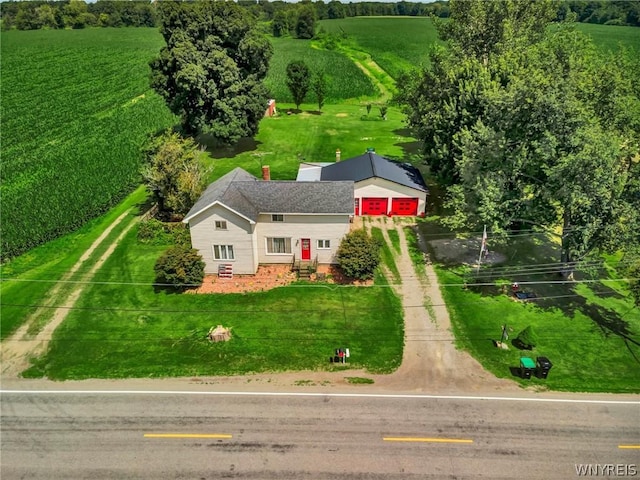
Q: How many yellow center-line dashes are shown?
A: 3